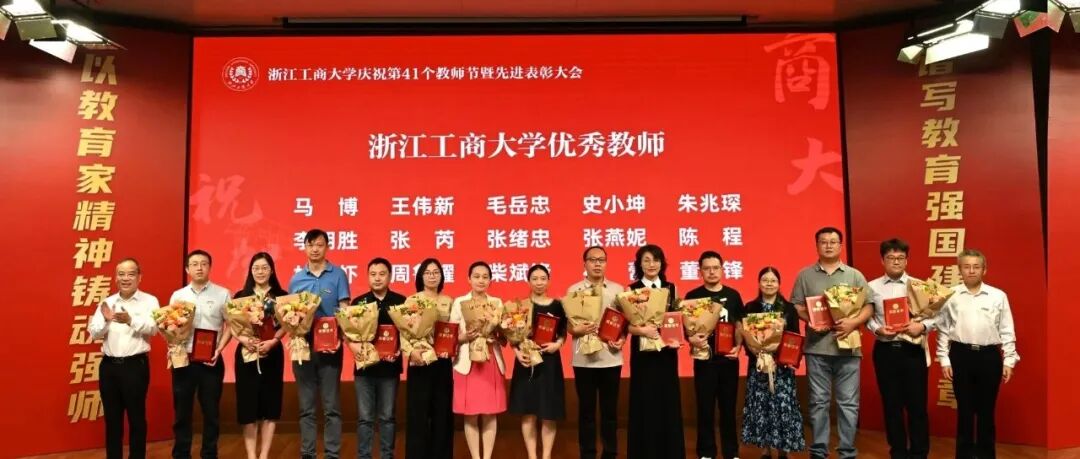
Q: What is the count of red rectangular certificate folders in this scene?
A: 12